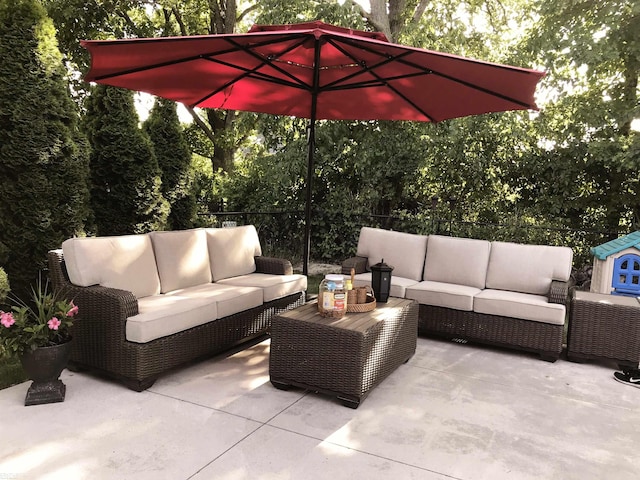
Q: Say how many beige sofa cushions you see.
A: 12